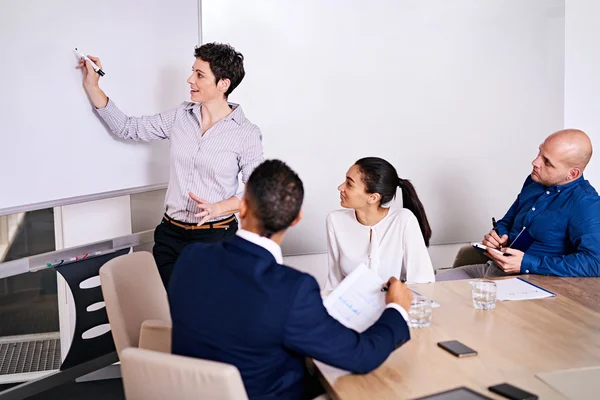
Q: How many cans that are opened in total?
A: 0